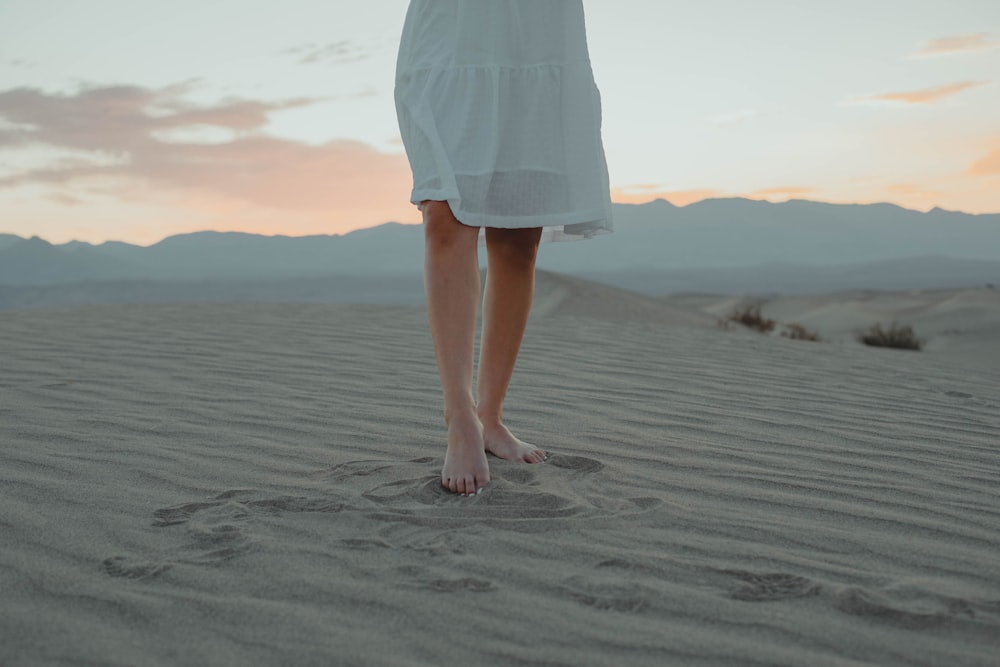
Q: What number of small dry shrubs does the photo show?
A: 3